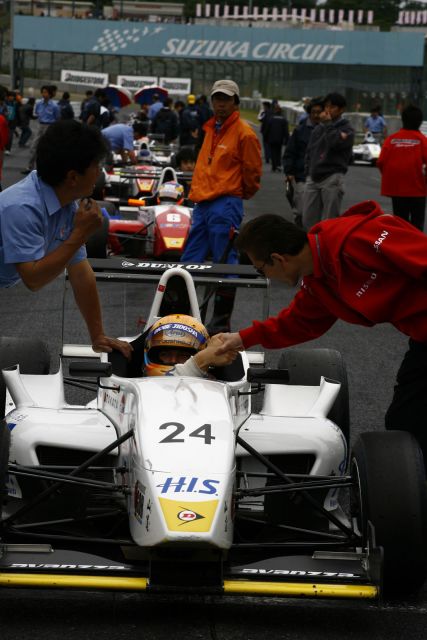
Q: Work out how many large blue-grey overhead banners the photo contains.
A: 1